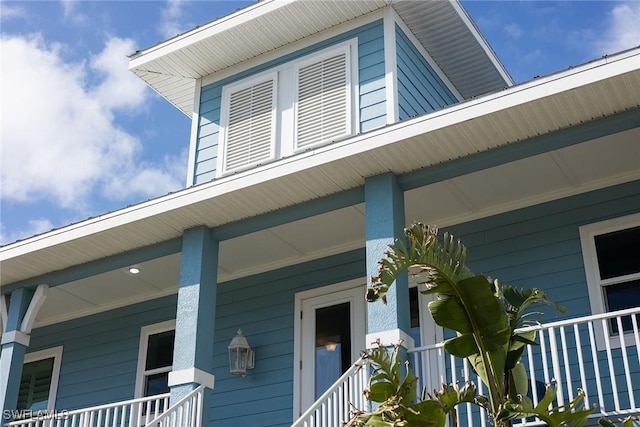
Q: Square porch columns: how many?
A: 3